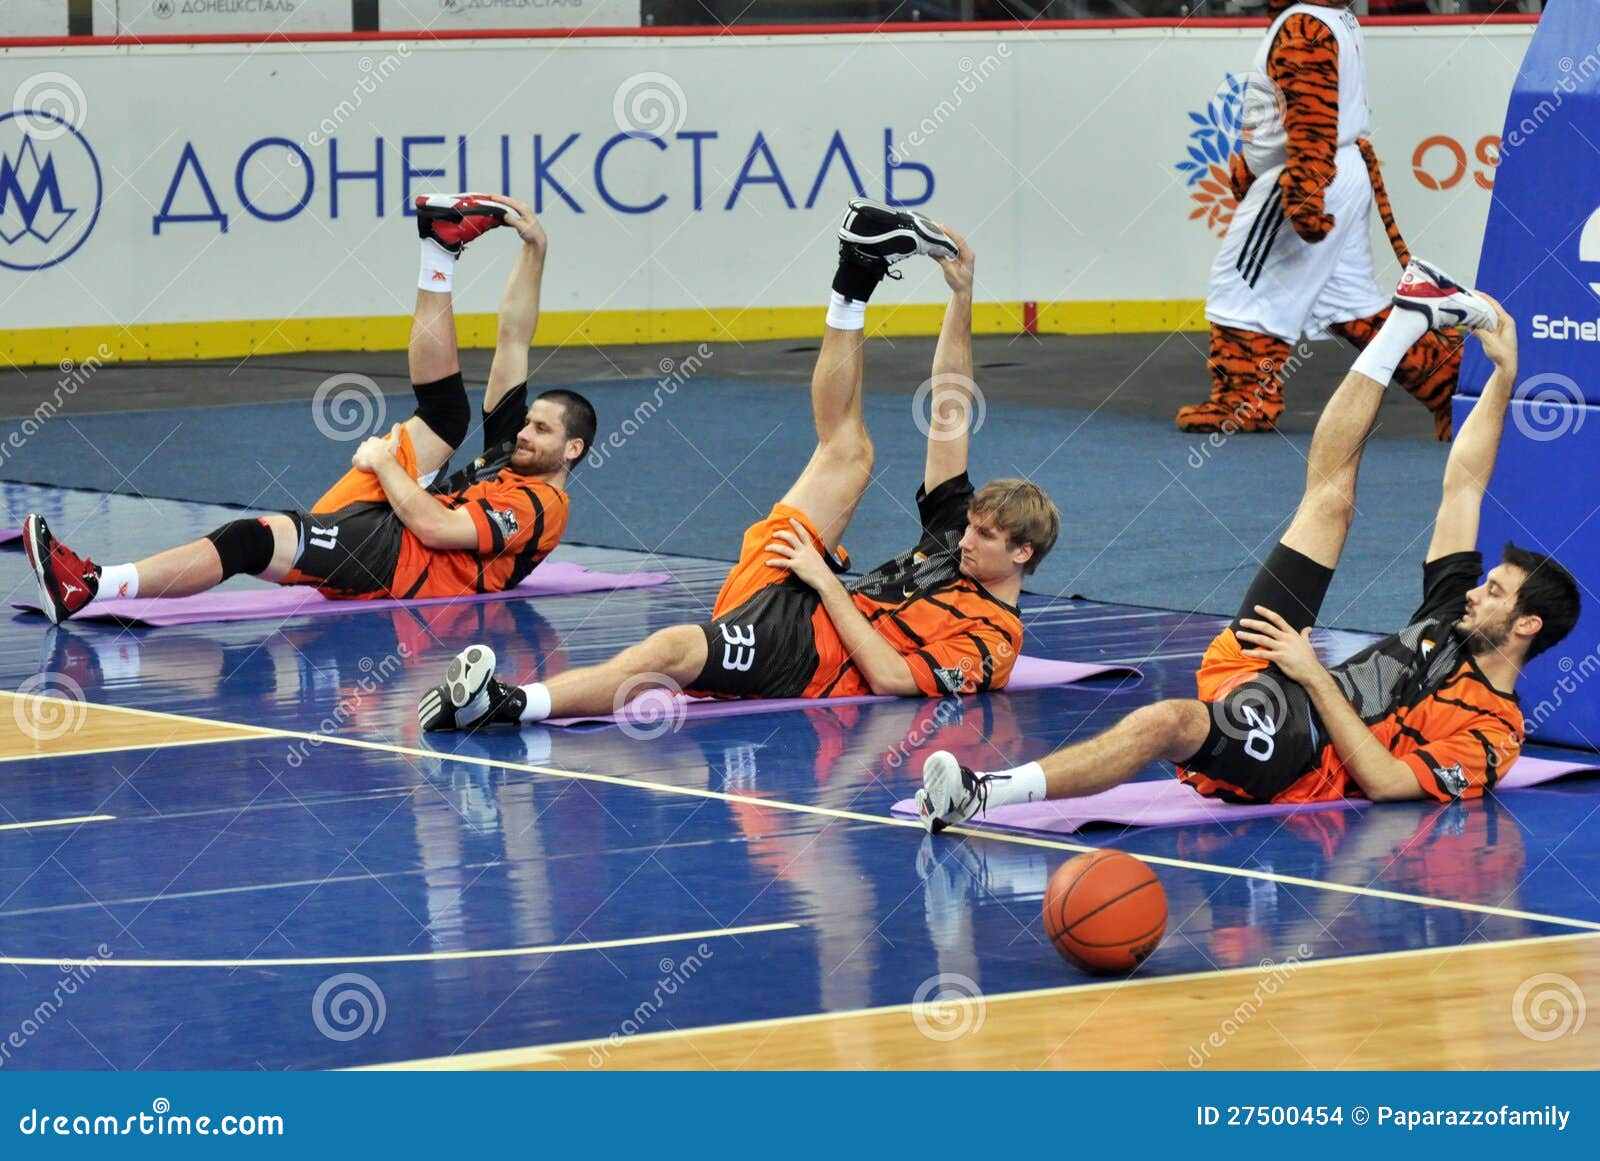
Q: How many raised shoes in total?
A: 3